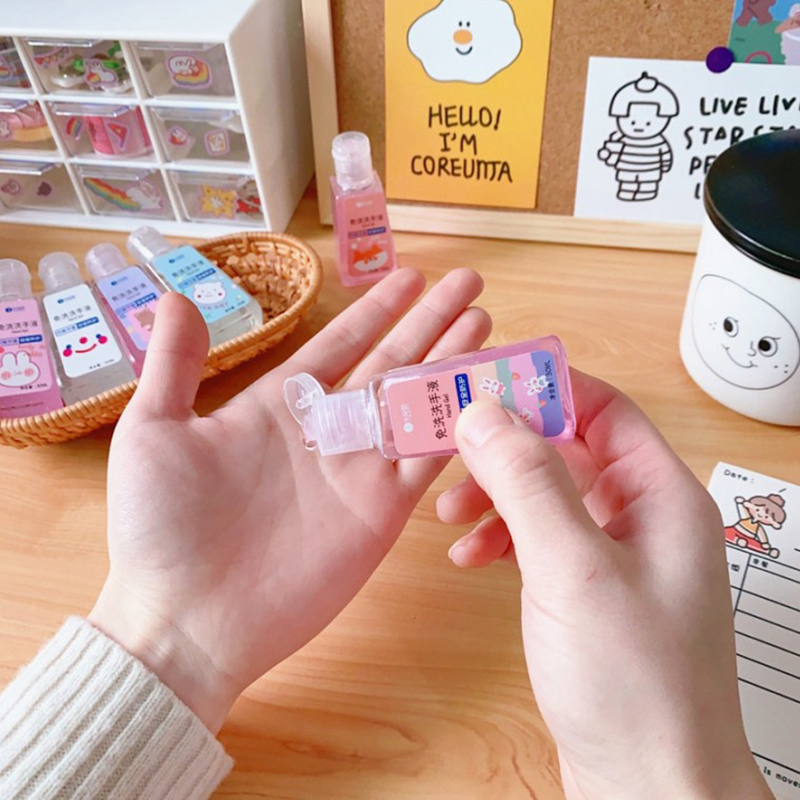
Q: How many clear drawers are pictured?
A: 9